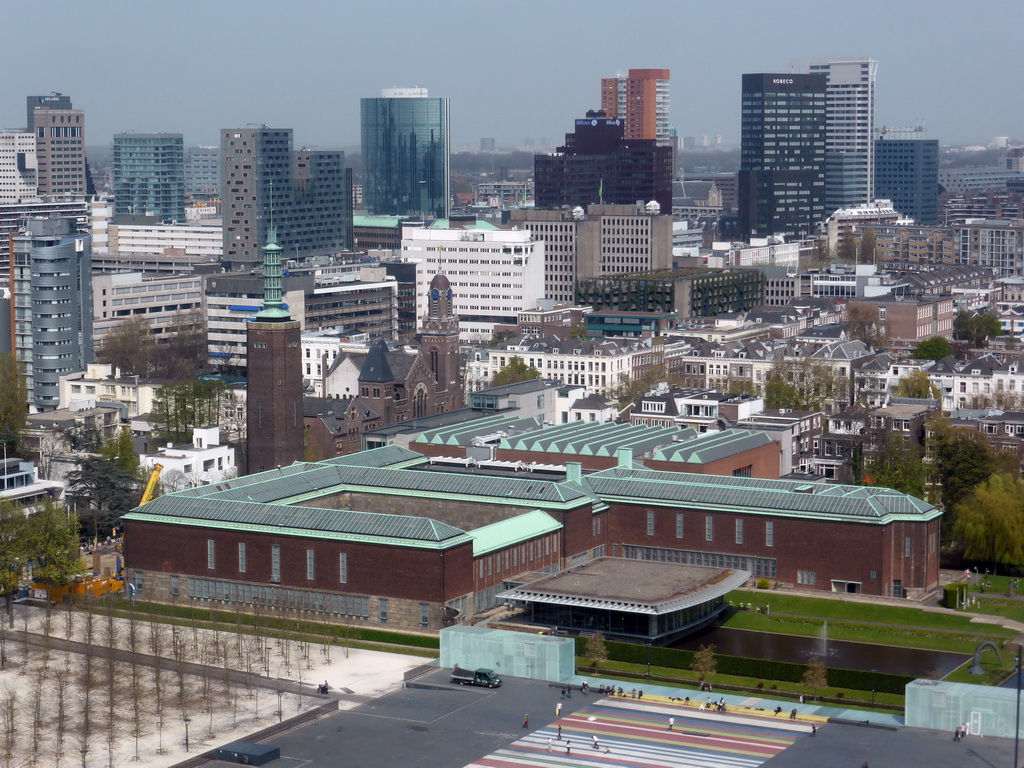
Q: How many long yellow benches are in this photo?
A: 1